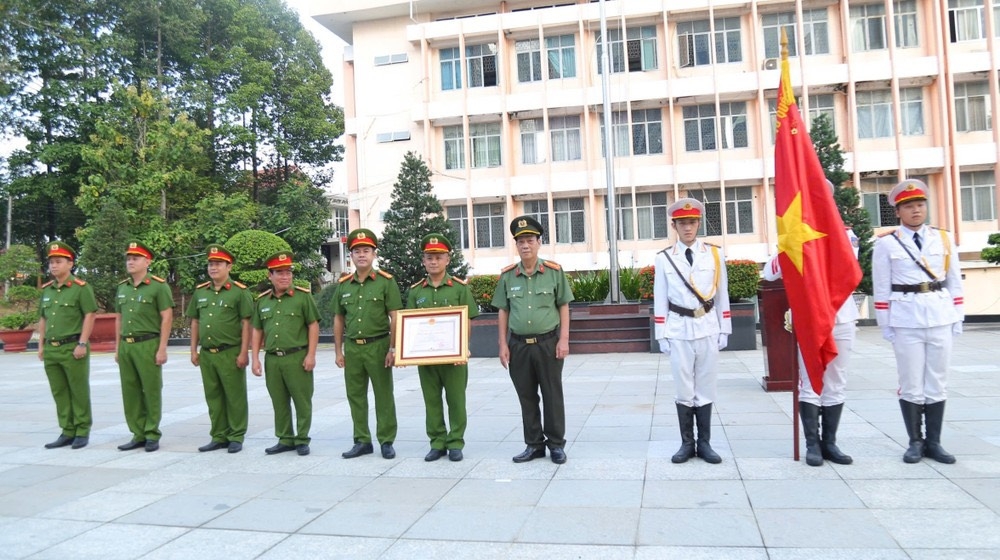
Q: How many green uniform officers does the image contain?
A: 7